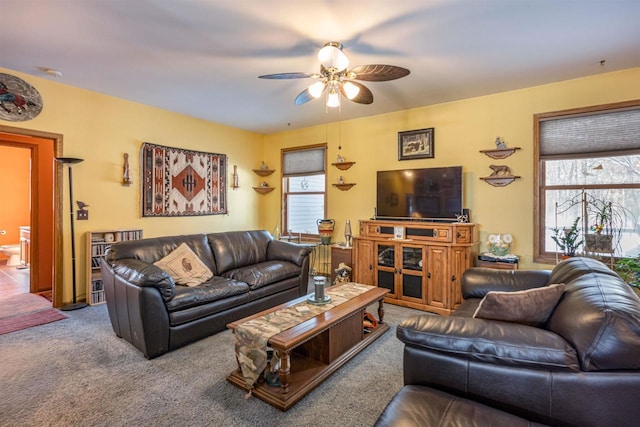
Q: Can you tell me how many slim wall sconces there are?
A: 2